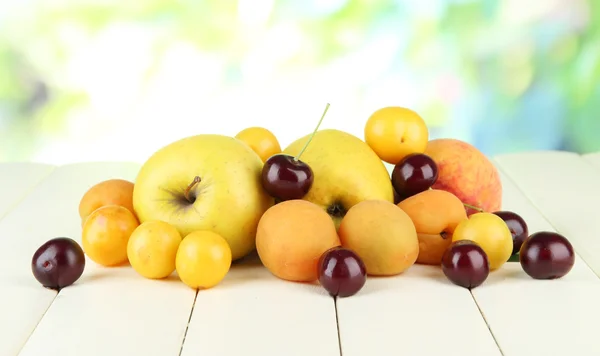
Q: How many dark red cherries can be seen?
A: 7